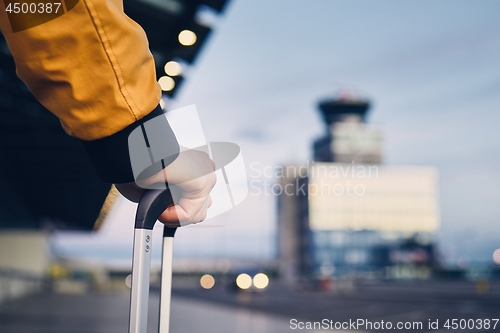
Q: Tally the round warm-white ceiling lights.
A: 3